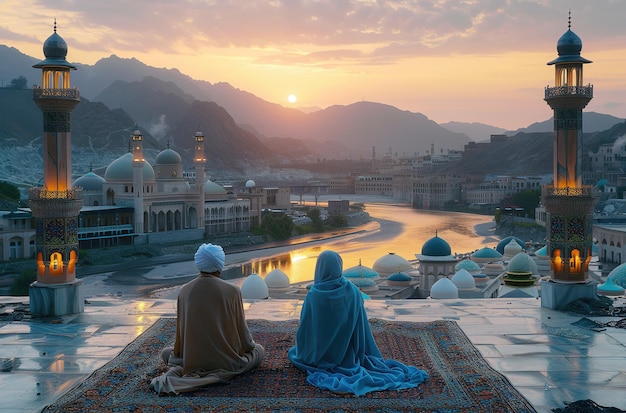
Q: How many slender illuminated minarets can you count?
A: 4